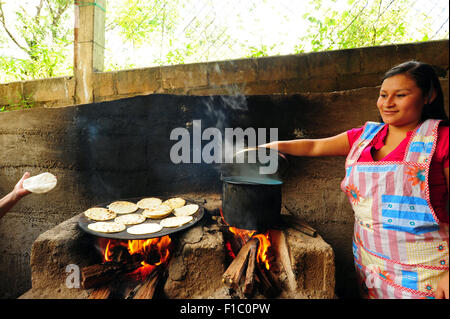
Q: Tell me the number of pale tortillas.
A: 11